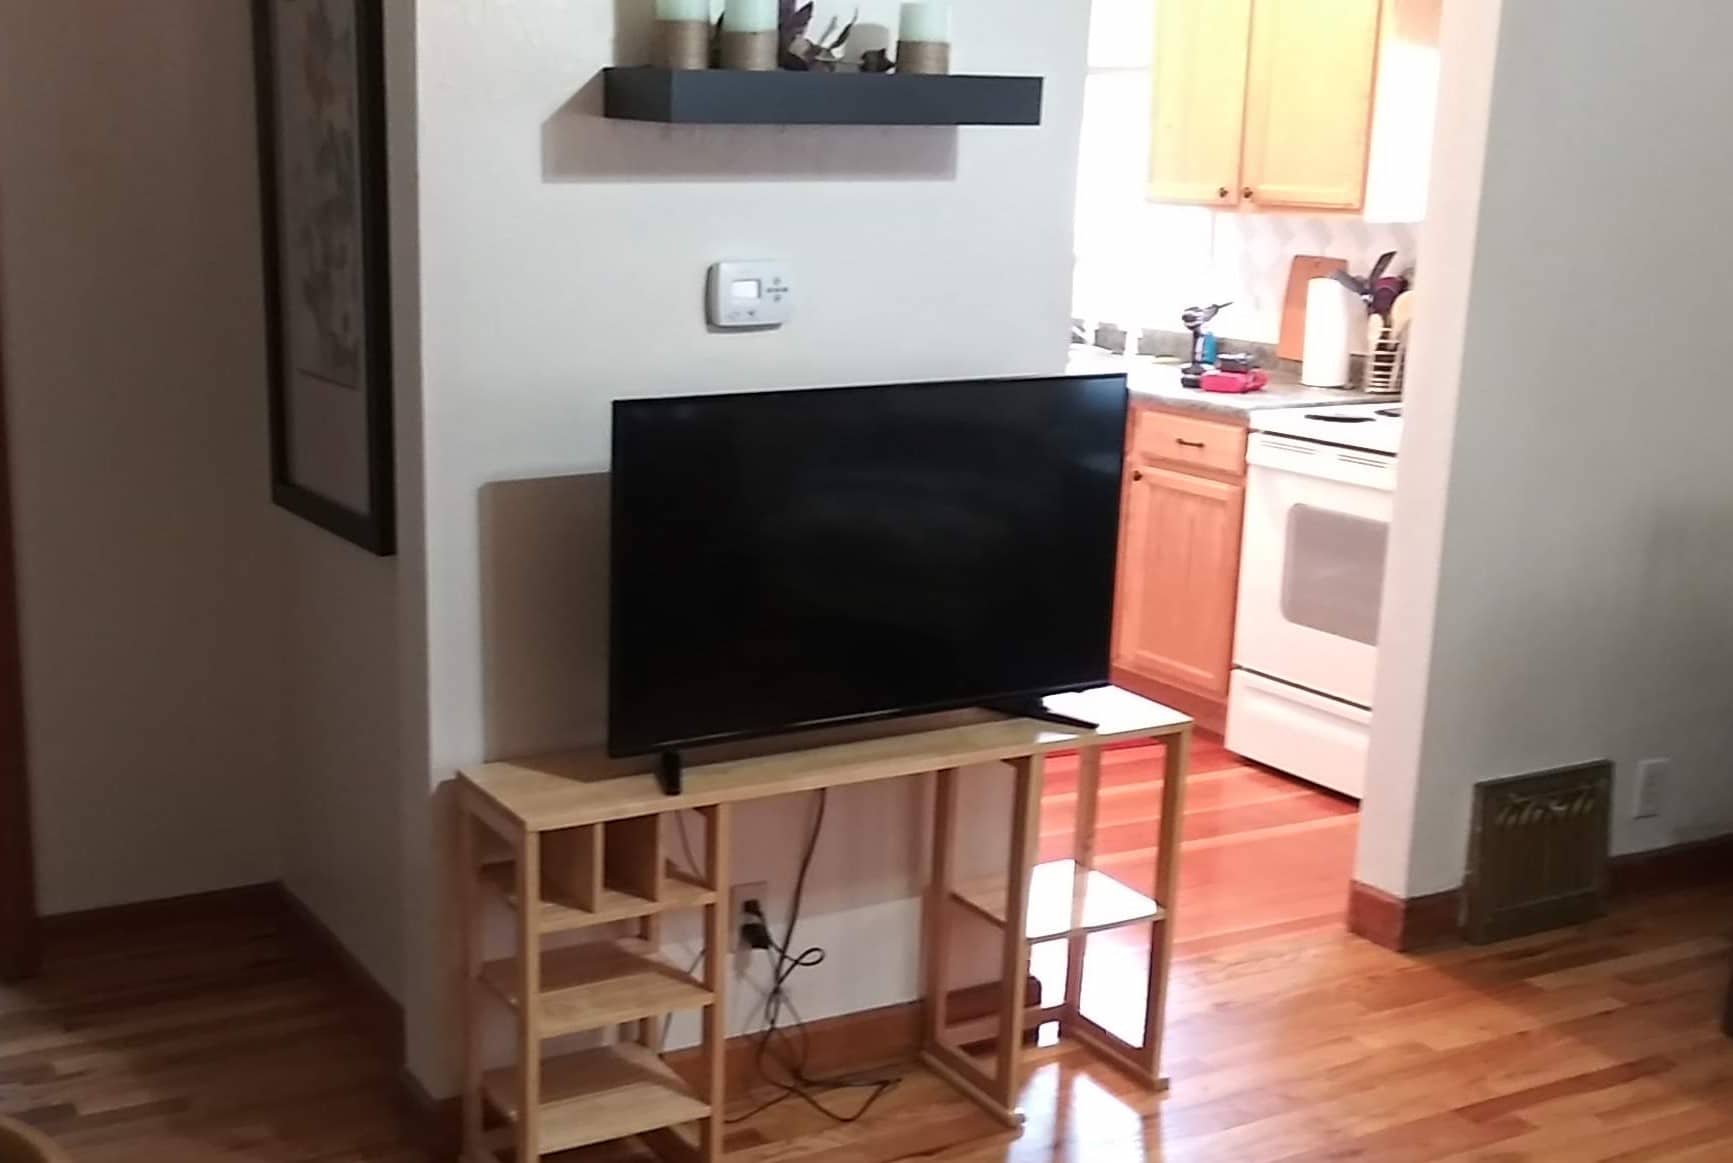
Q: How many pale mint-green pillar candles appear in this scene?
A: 3